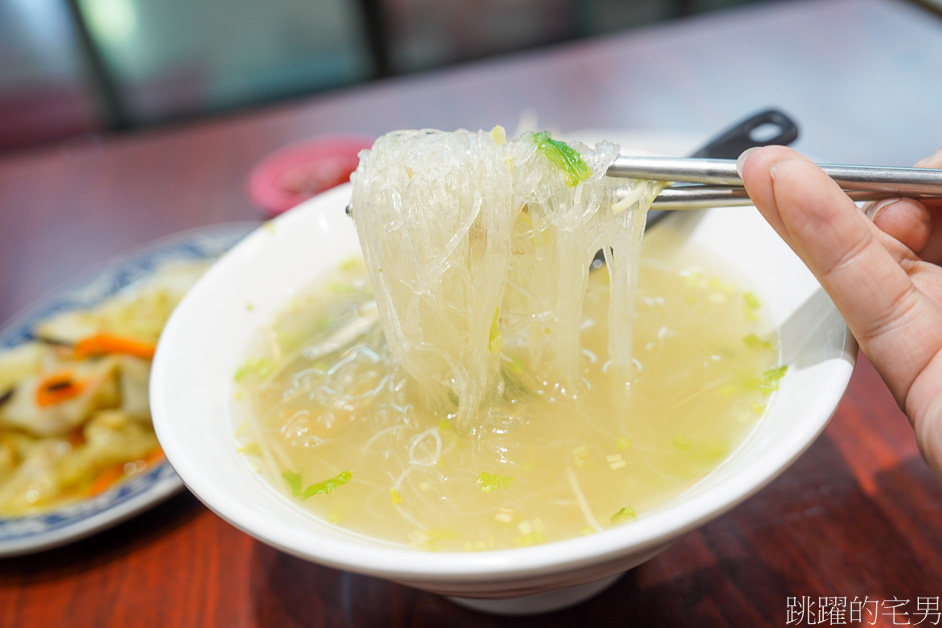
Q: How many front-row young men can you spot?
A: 0